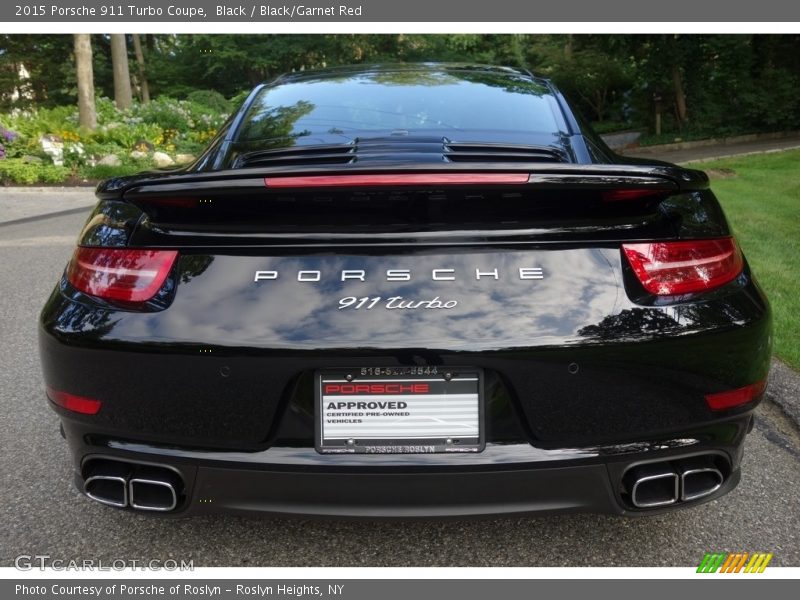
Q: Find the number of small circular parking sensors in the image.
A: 2